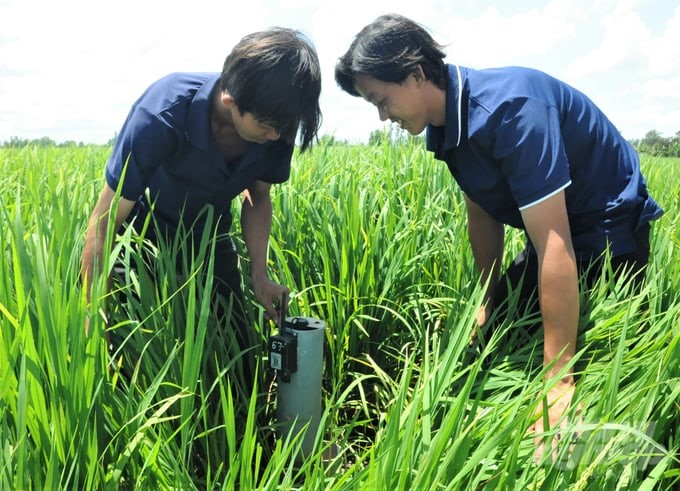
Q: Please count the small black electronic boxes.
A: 1